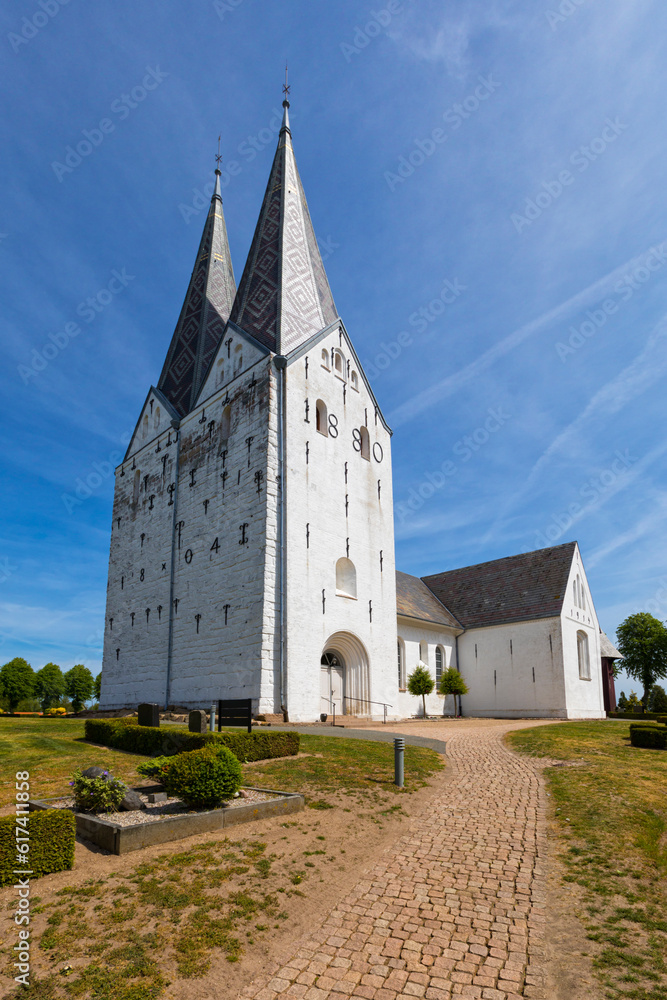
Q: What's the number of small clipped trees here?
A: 2